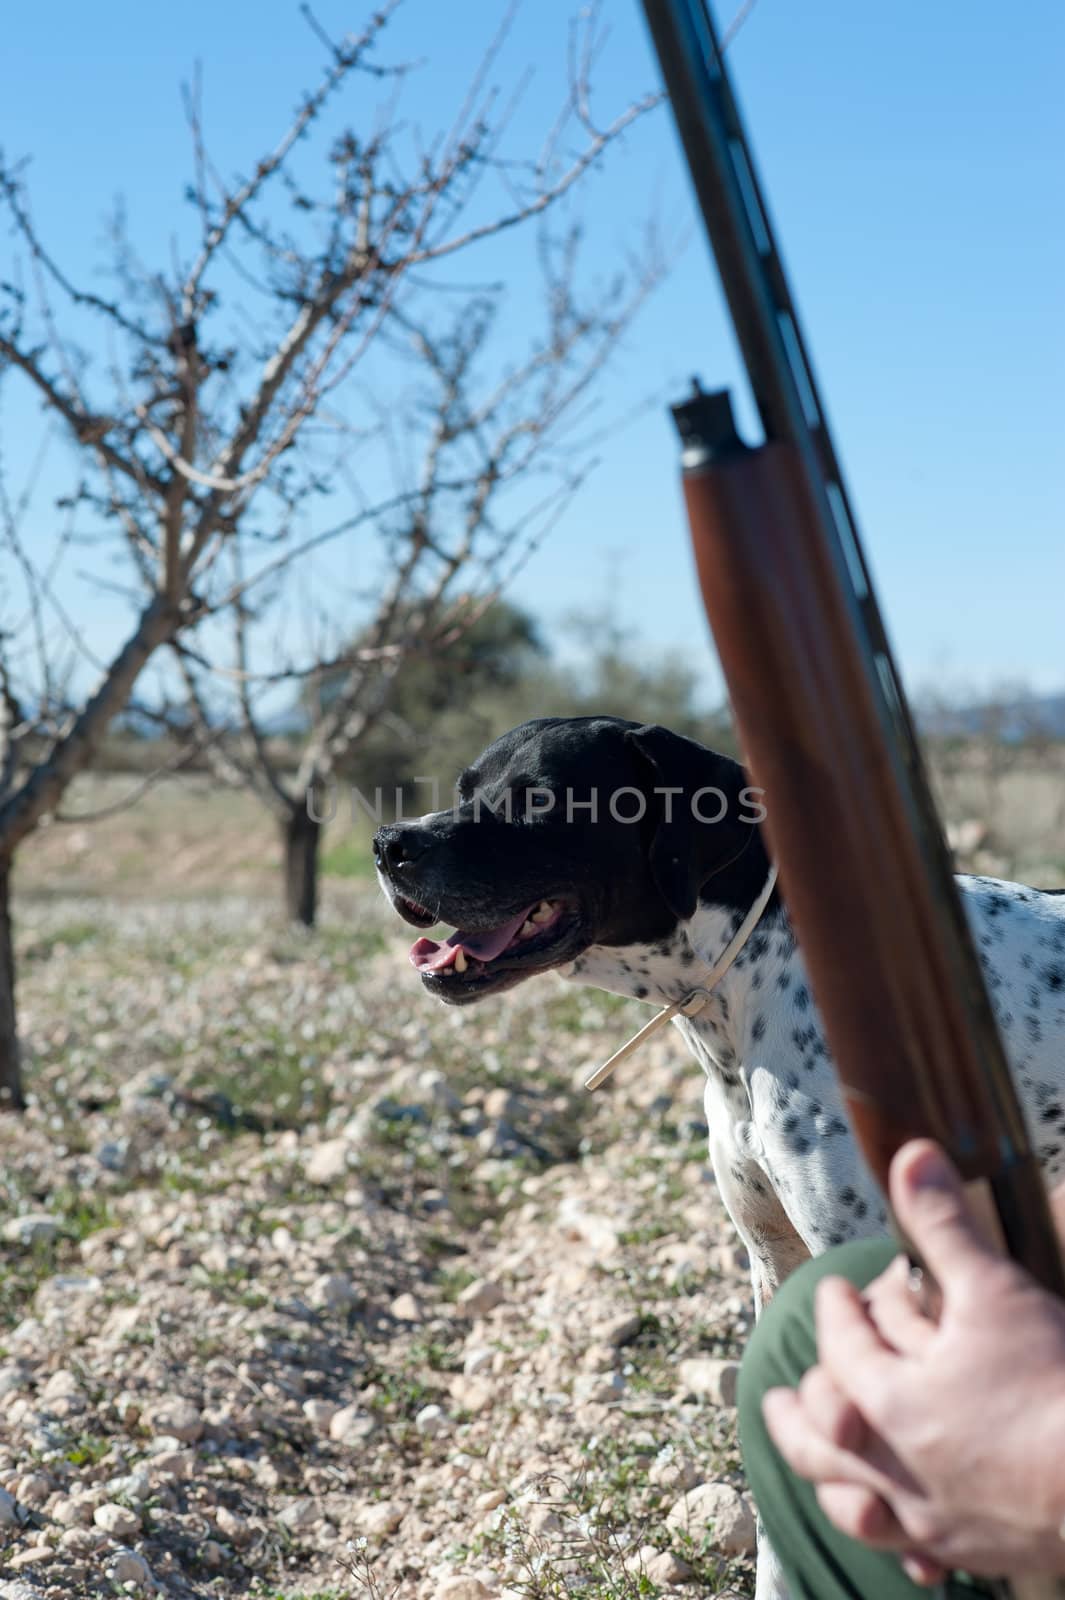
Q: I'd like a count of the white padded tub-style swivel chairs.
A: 0